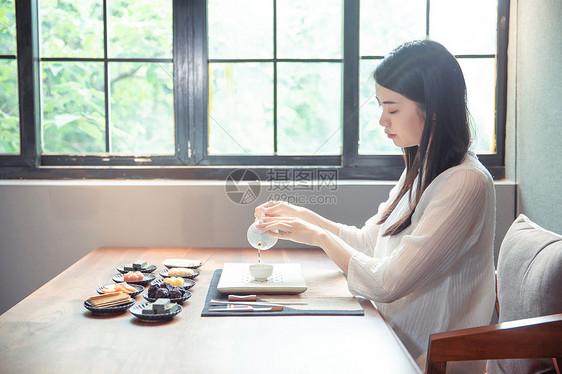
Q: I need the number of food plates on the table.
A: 9